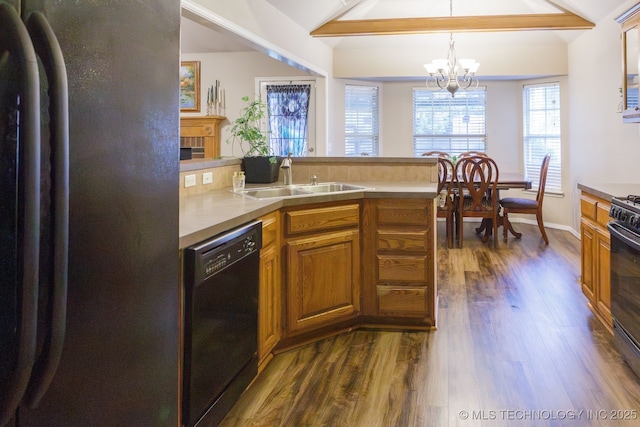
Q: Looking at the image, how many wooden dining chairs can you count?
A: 5